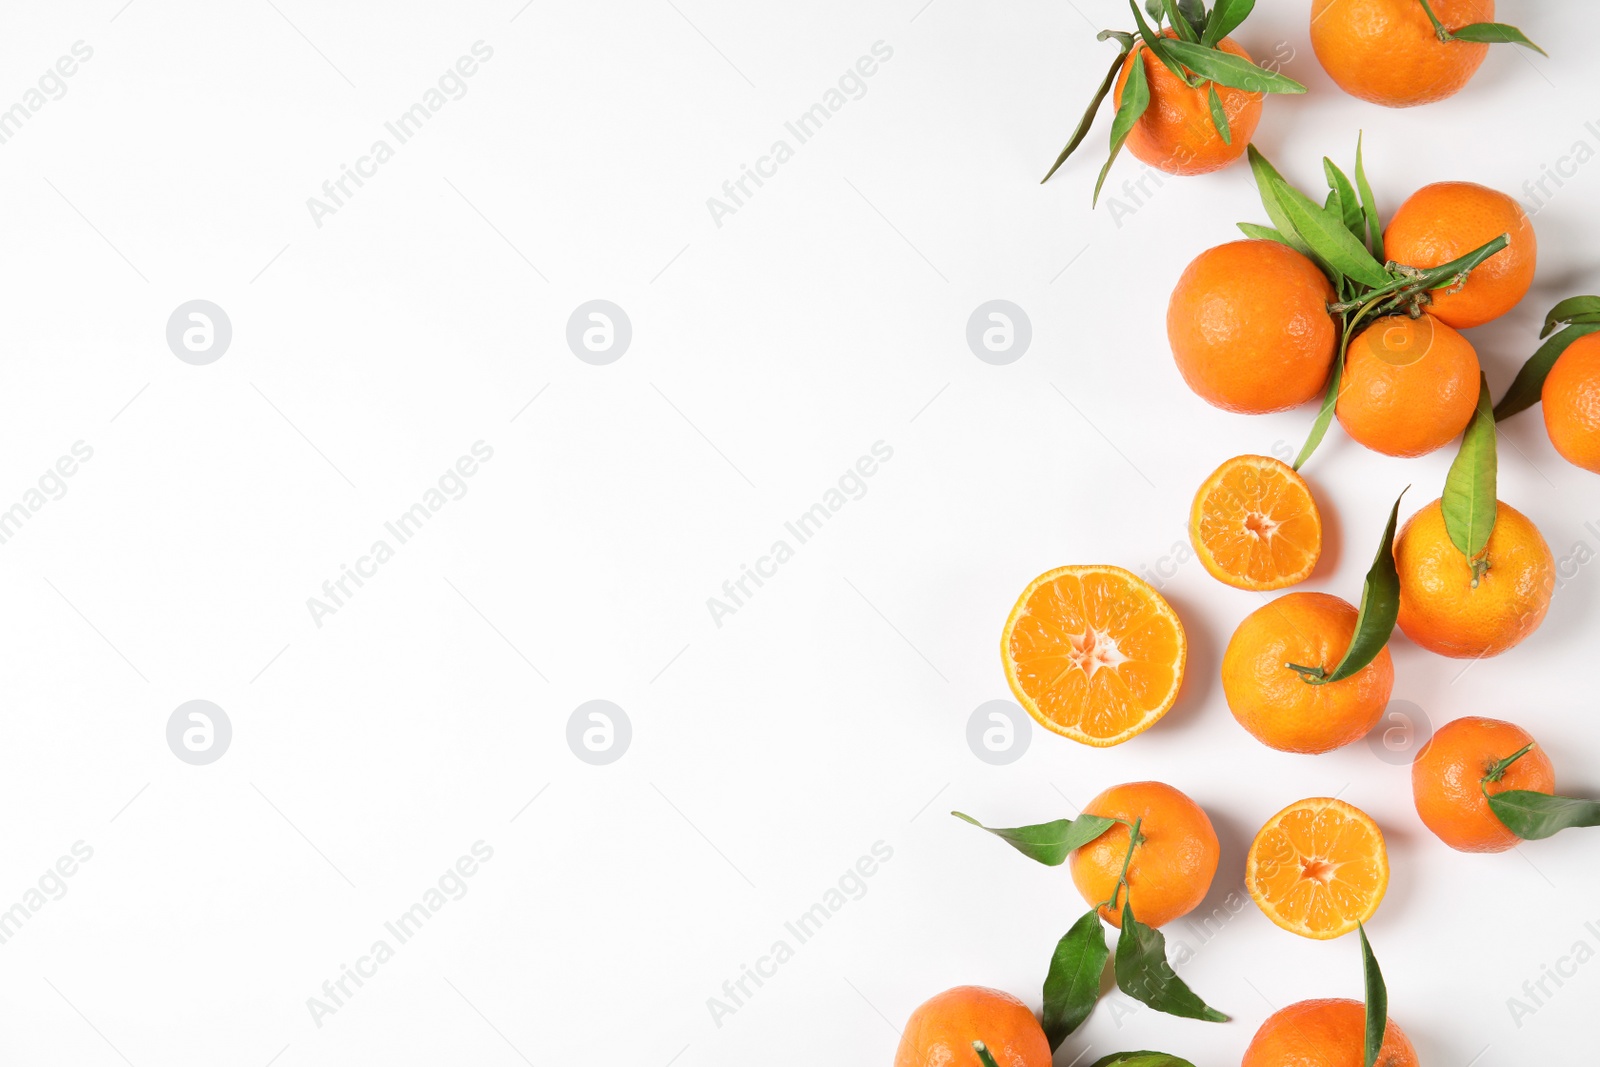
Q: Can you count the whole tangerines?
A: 12